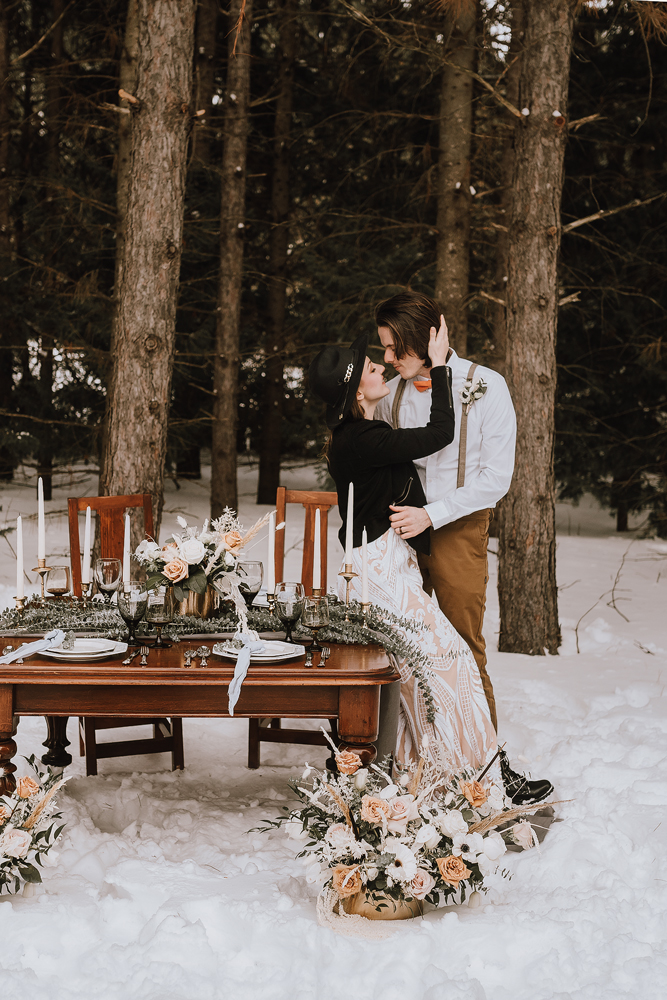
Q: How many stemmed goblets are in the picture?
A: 7